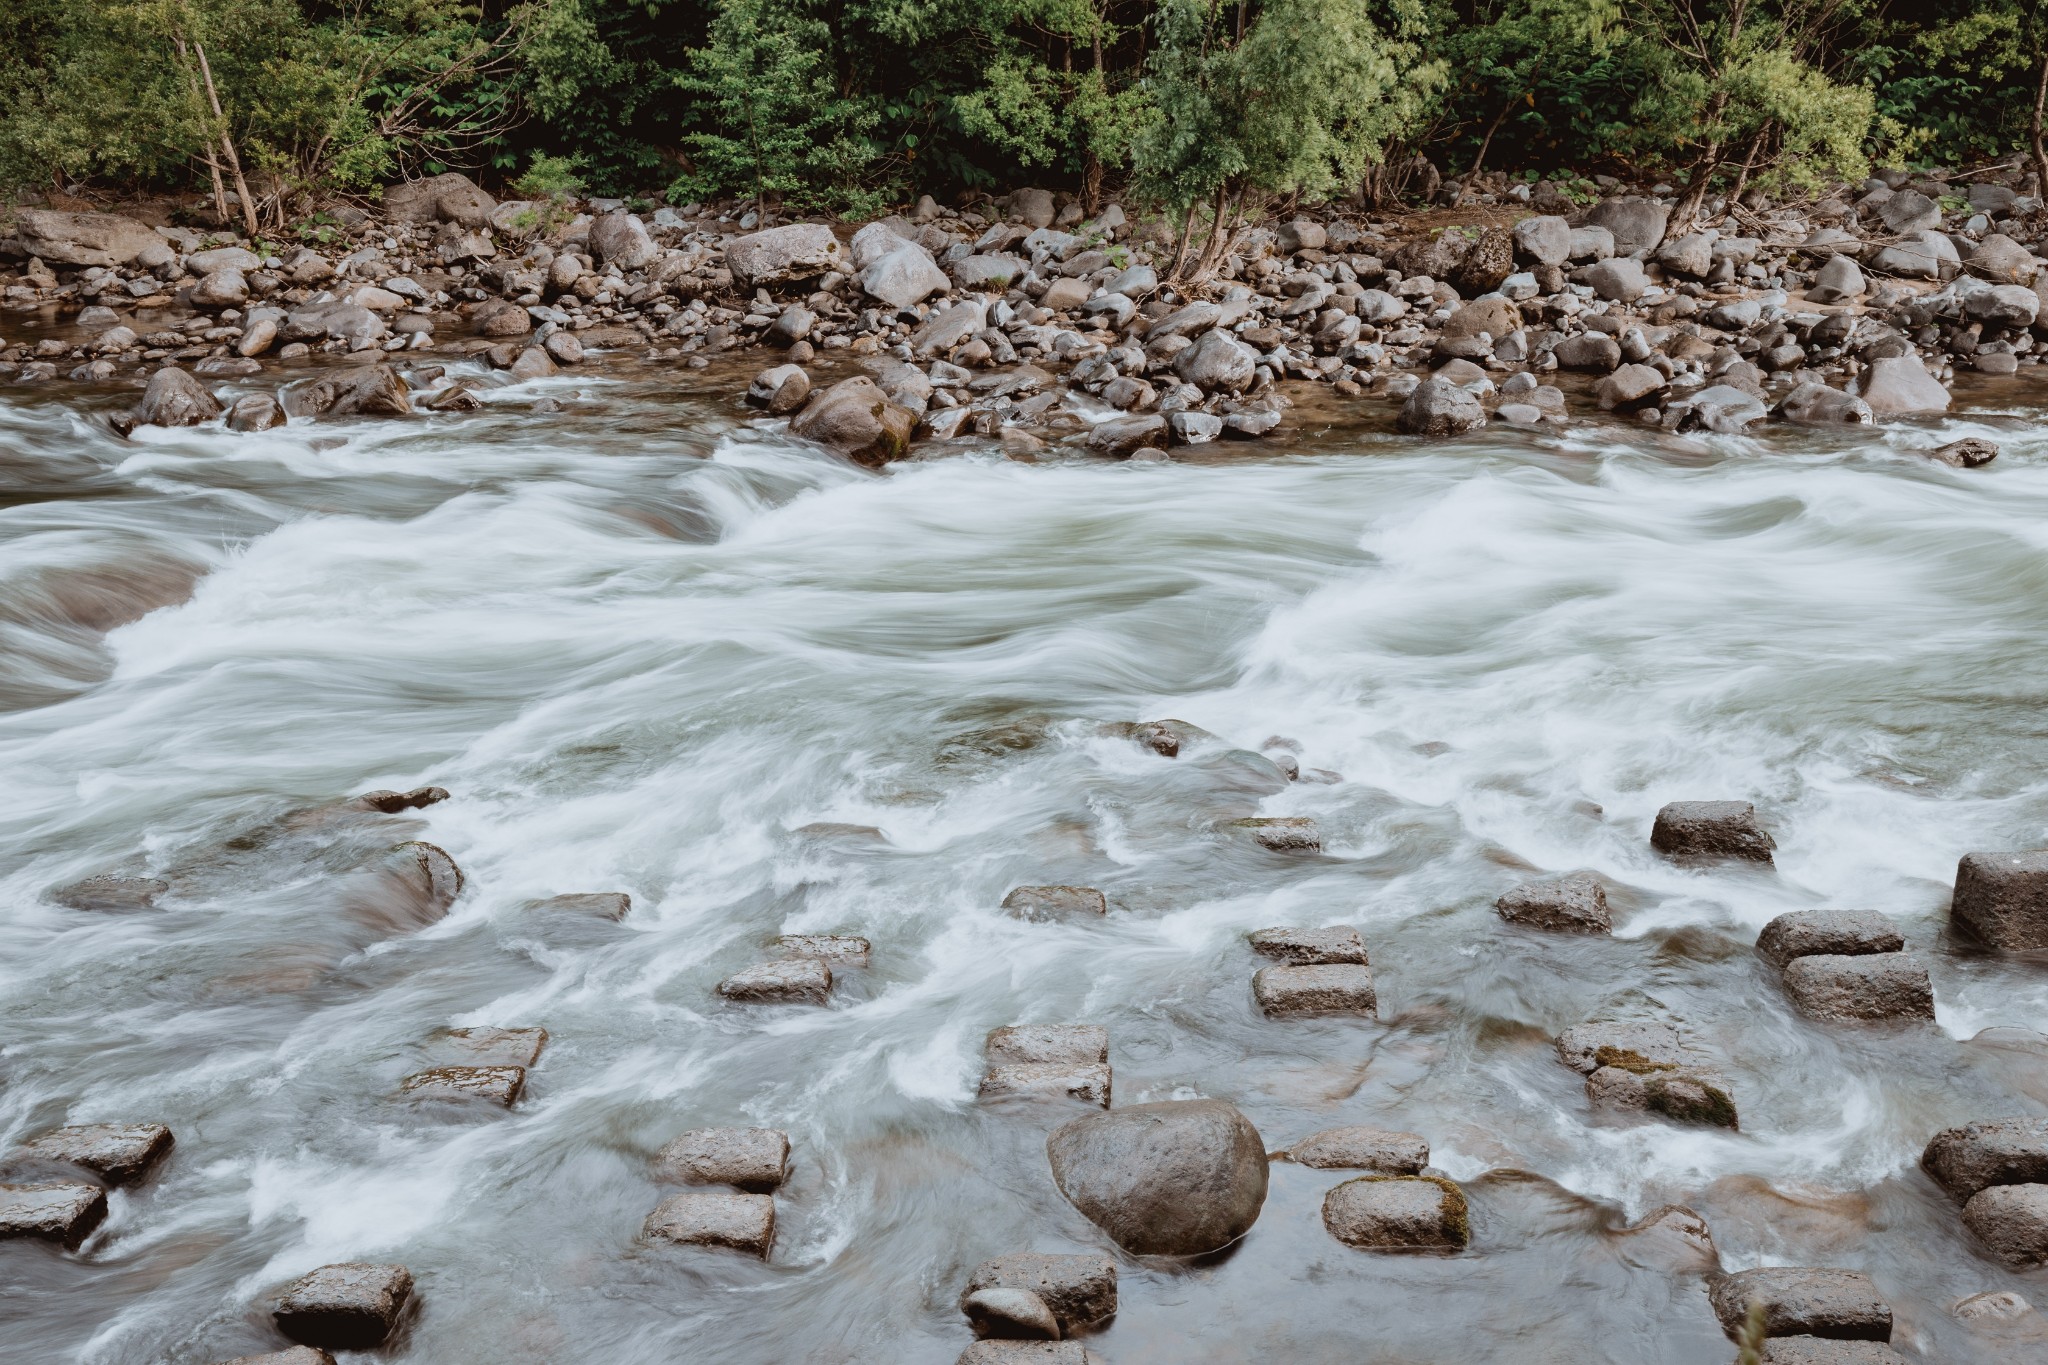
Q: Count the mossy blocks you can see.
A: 3